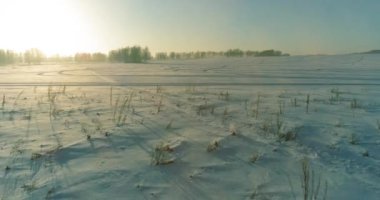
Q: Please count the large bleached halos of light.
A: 1